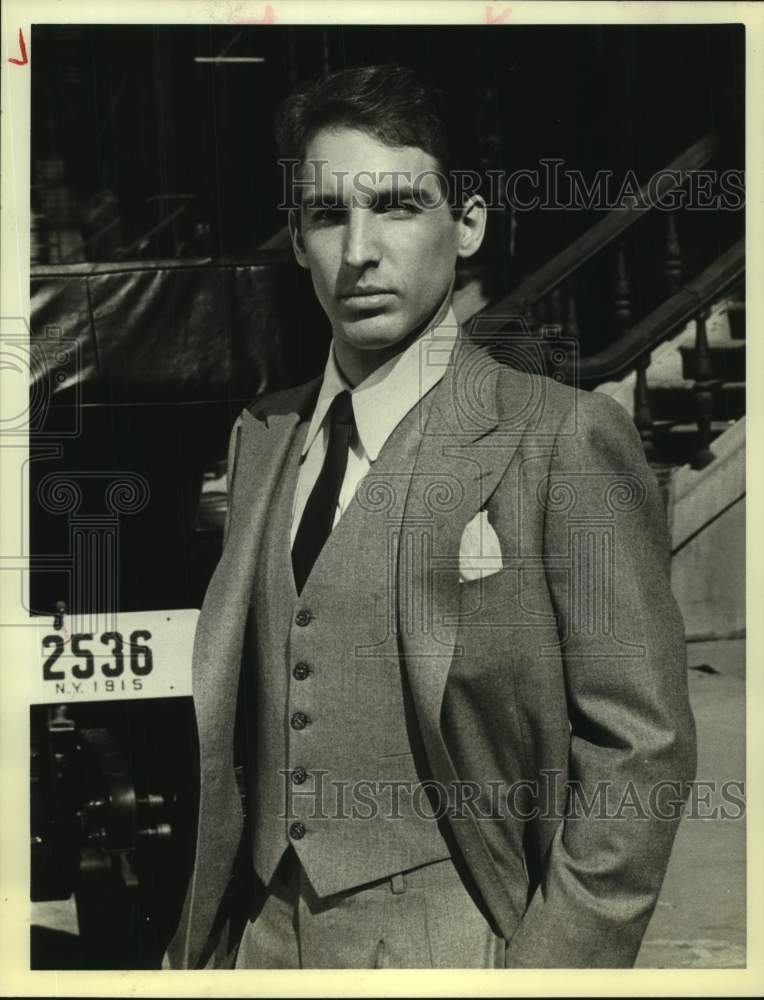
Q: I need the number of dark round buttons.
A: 5